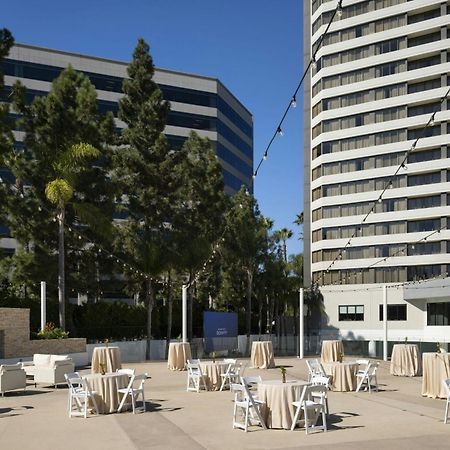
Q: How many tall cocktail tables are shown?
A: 6